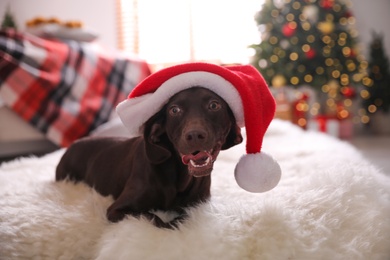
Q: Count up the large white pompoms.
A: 1